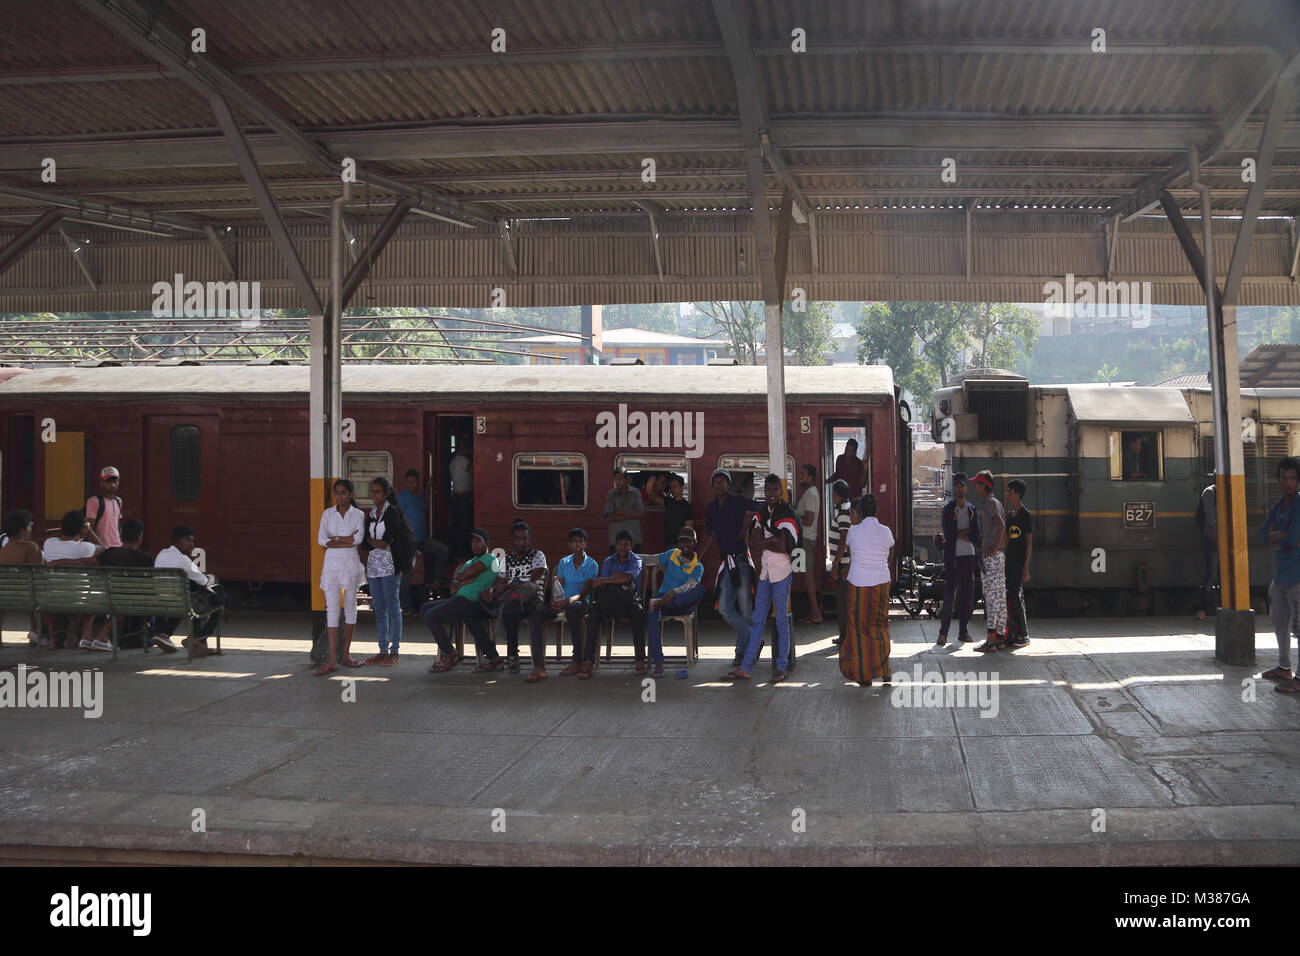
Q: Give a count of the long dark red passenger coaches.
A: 1